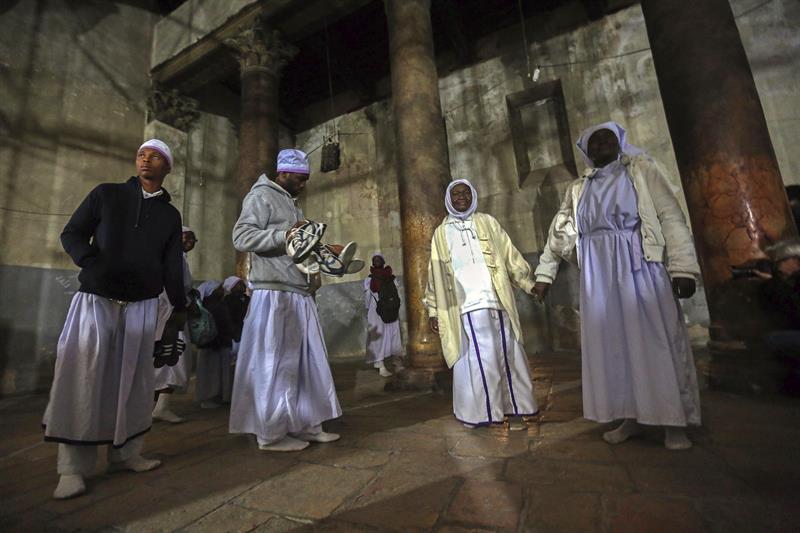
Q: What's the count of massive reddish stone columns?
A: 3